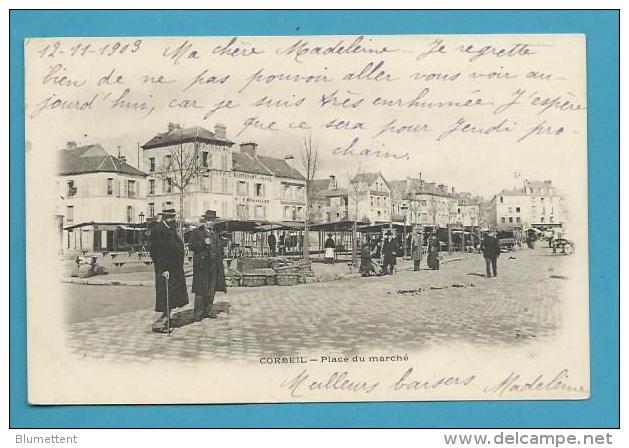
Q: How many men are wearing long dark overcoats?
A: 2